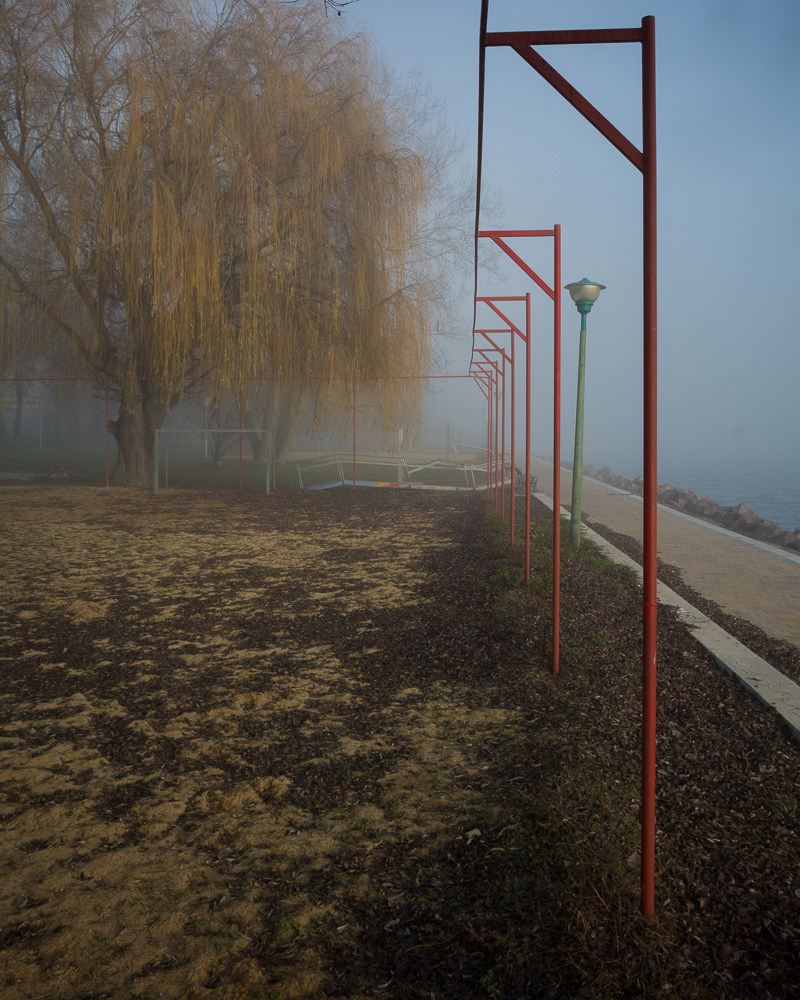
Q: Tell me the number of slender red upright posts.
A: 11